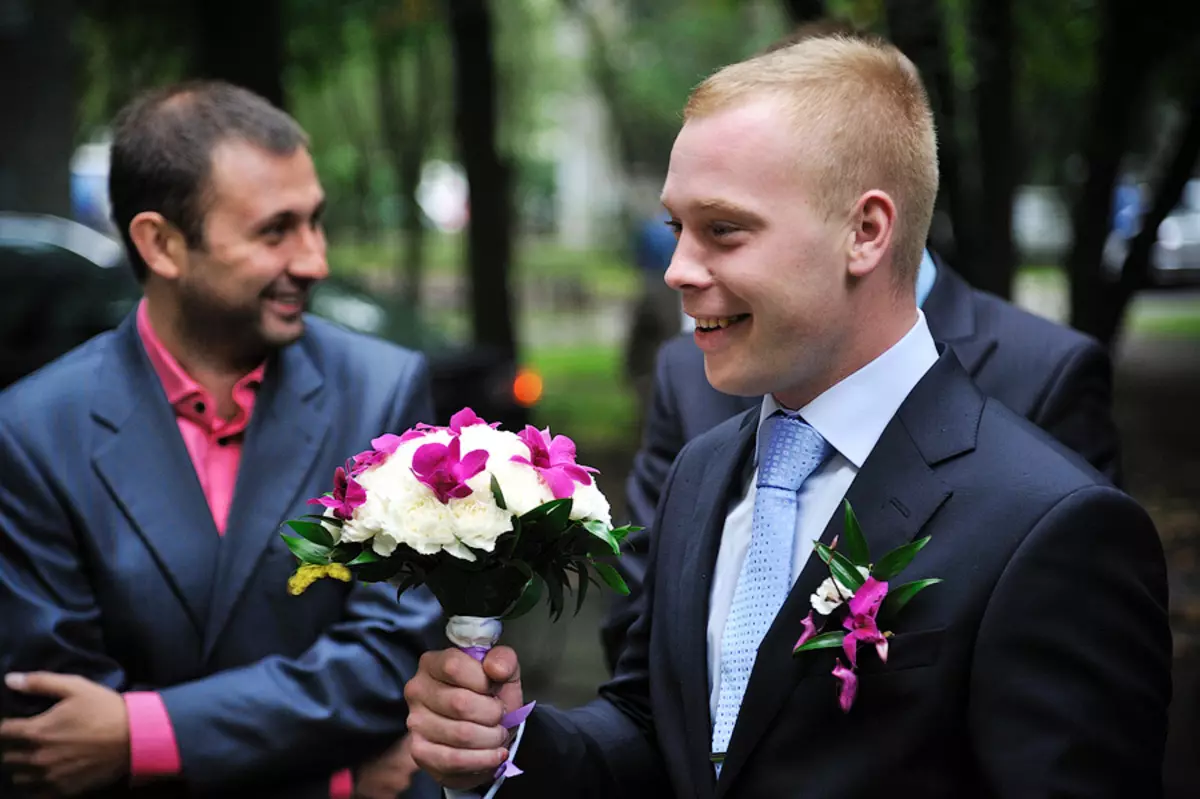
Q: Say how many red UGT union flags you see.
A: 0